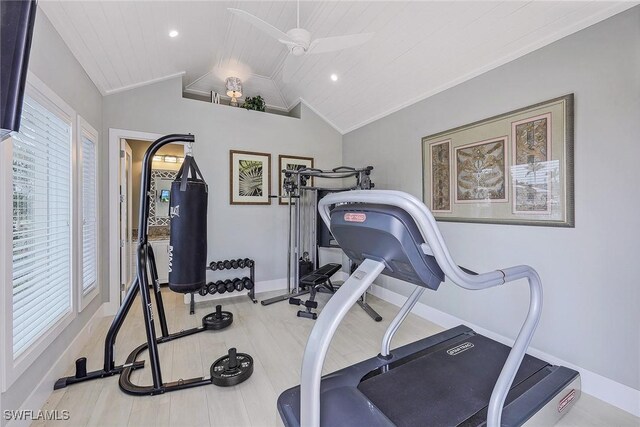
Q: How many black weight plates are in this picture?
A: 2